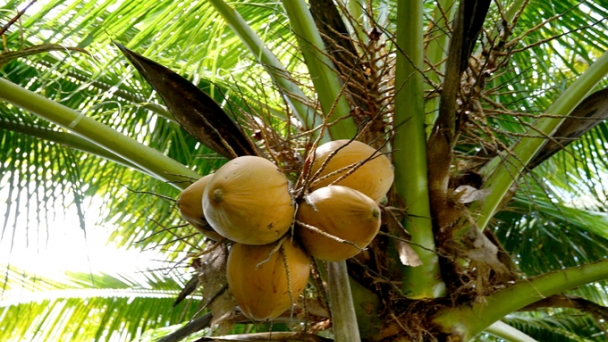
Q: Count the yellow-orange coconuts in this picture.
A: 5